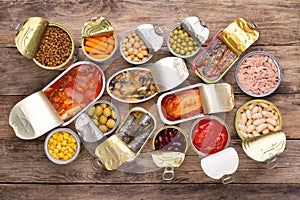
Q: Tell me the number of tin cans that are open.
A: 15